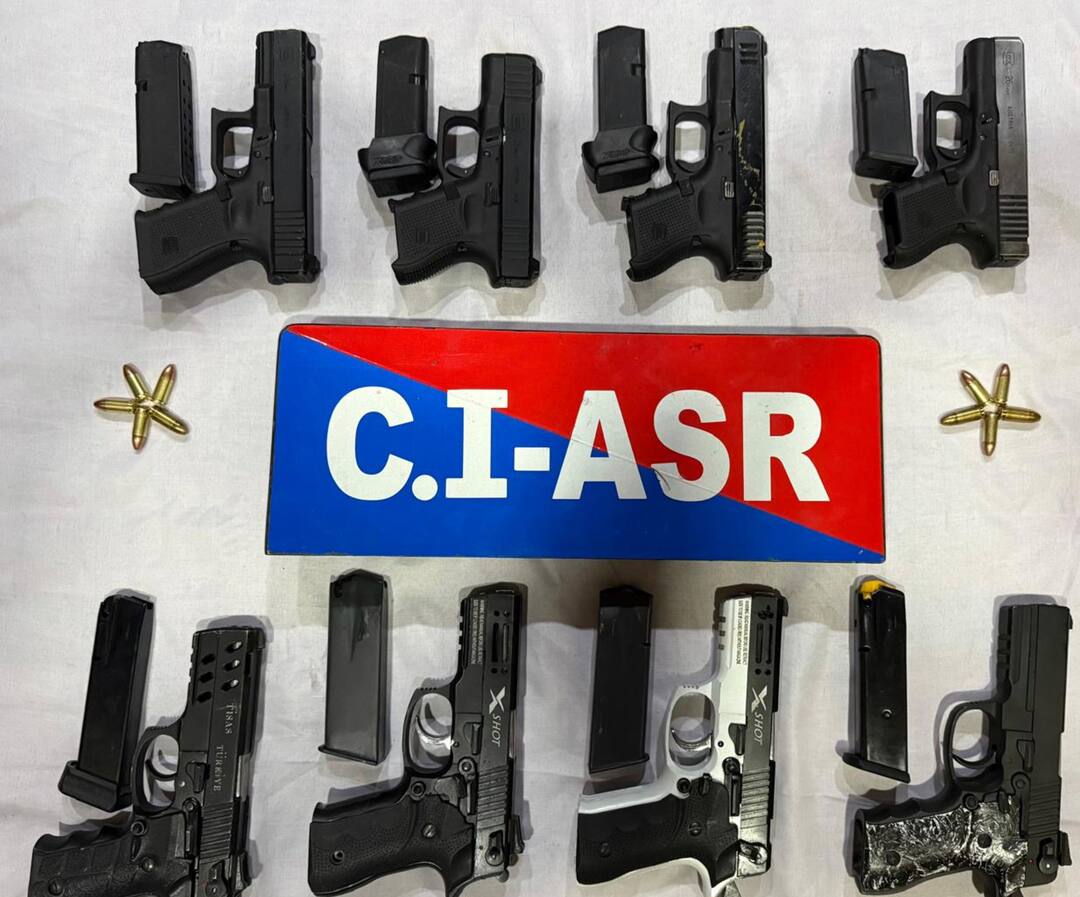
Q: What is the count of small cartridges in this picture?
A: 10